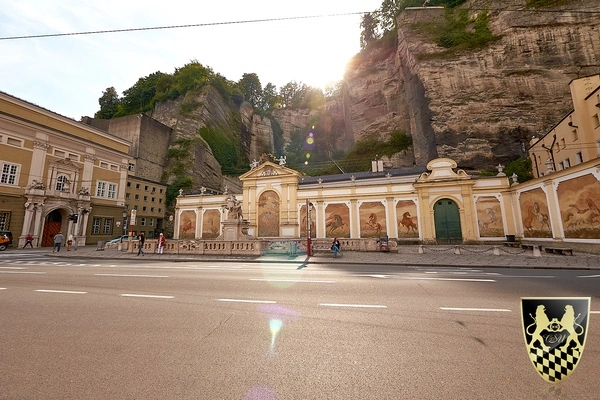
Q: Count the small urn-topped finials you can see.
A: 9